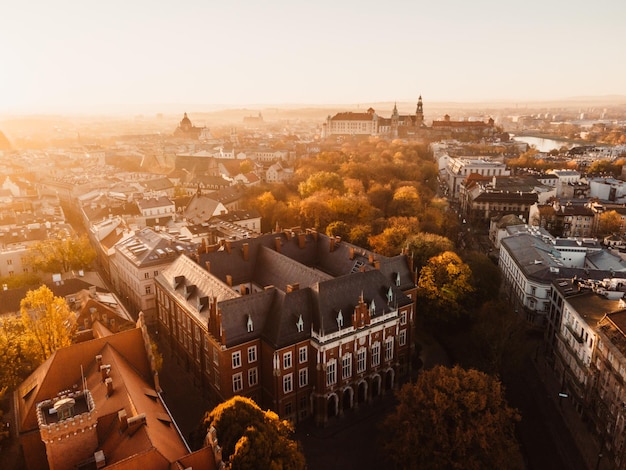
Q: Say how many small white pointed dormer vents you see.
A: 6